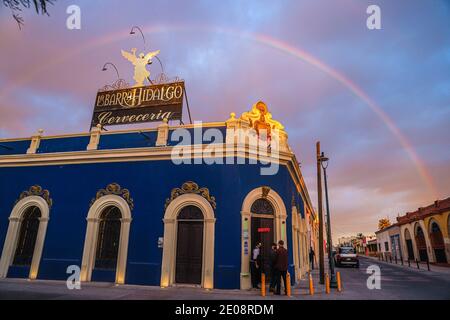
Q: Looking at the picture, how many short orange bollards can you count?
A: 5